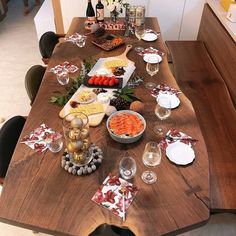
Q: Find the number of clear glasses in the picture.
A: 8